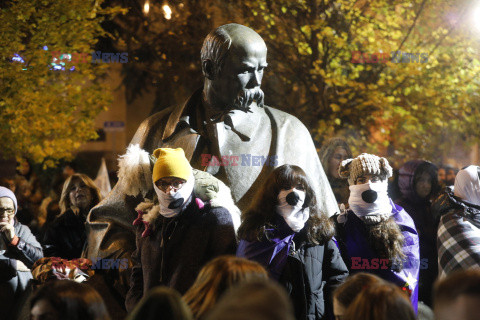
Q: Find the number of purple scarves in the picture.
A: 2